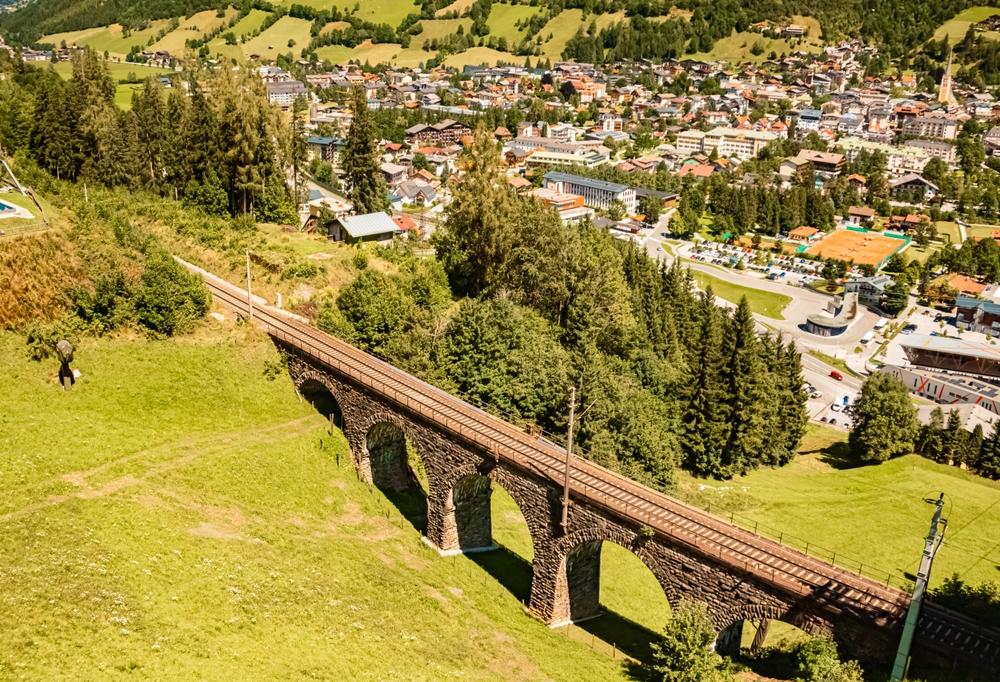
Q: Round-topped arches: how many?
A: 5